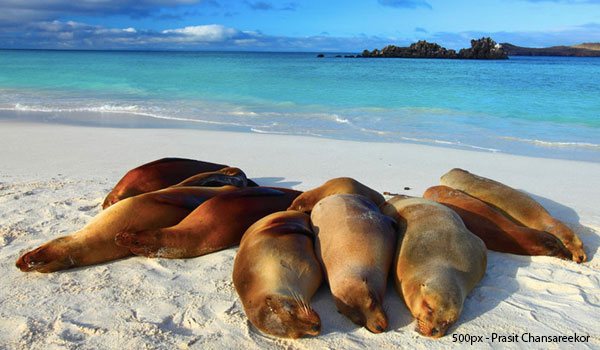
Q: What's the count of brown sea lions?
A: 9